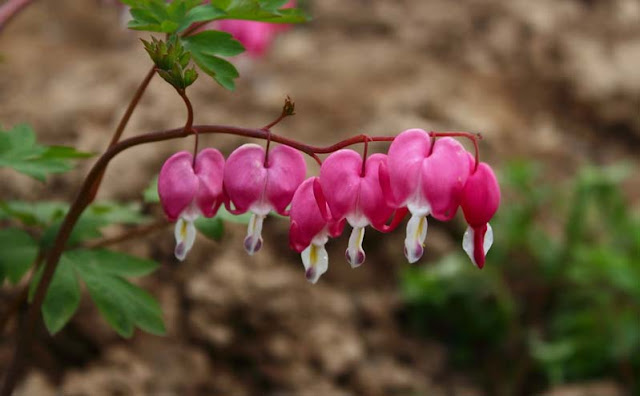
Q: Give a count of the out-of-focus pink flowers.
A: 1